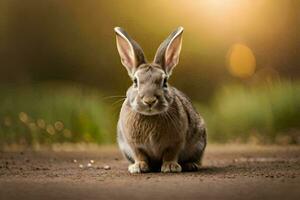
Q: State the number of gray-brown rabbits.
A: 1